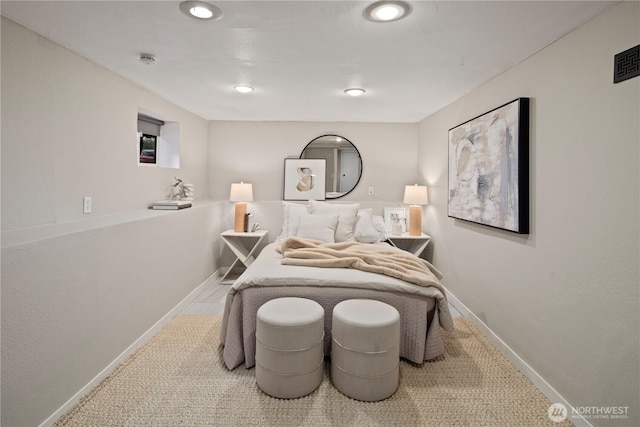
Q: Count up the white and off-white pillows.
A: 5